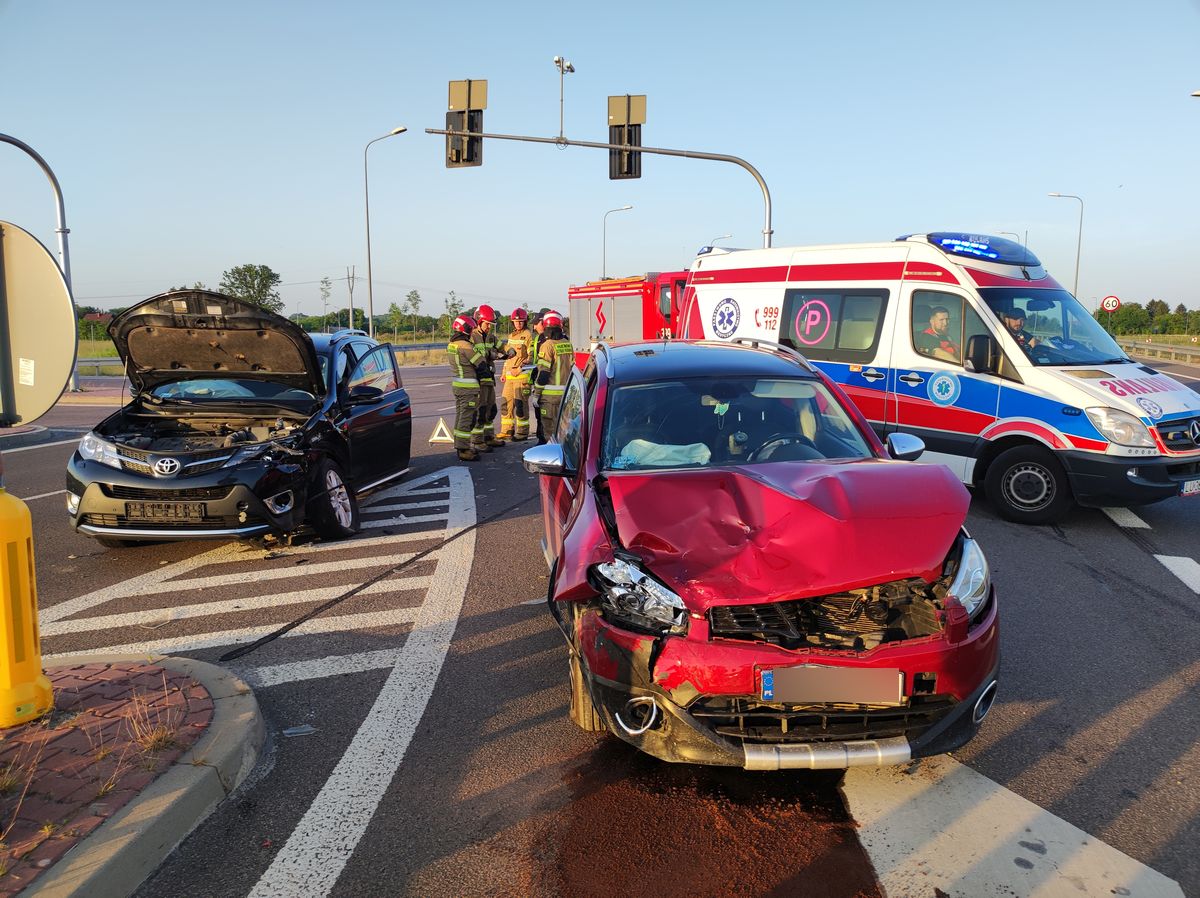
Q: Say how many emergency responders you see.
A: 7